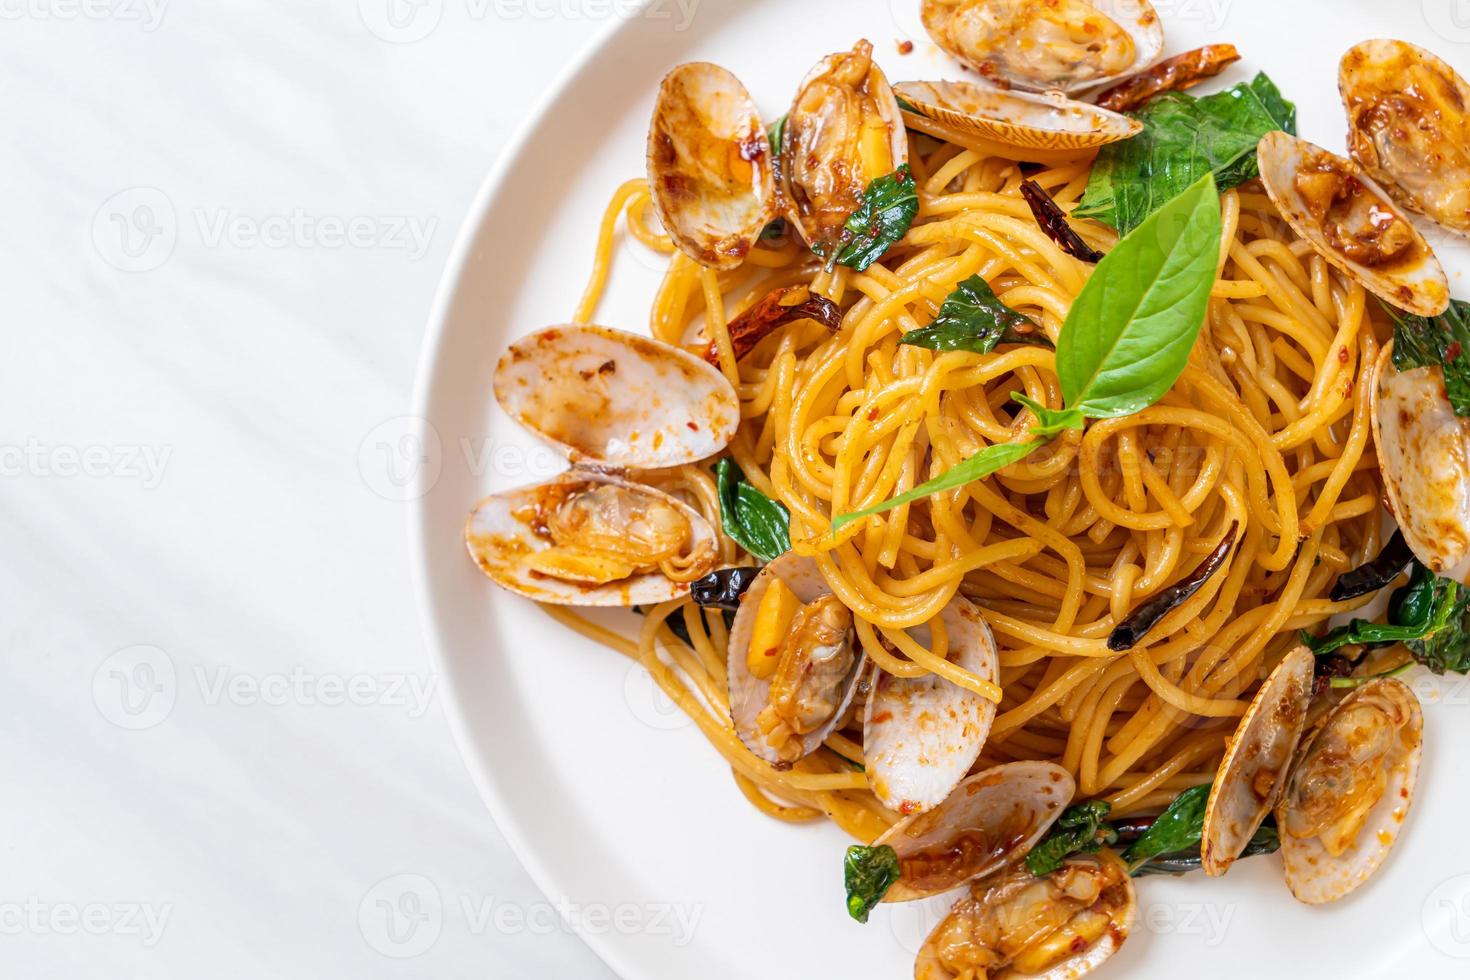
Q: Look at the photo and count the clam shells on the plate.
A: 15